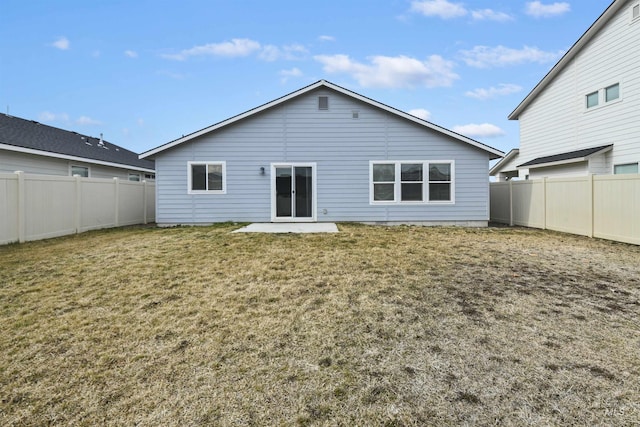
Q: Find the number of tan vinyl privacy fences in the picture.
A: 2